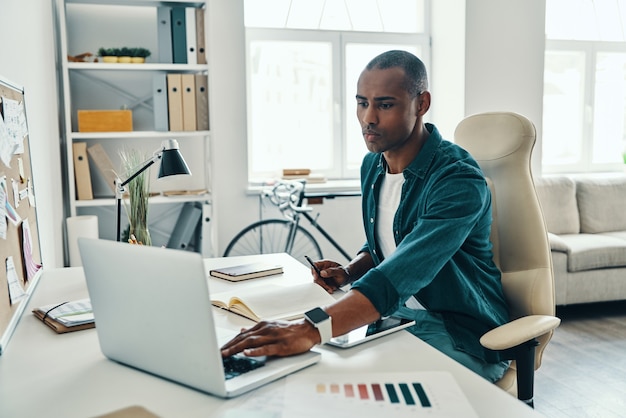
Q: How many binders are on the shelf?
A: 12